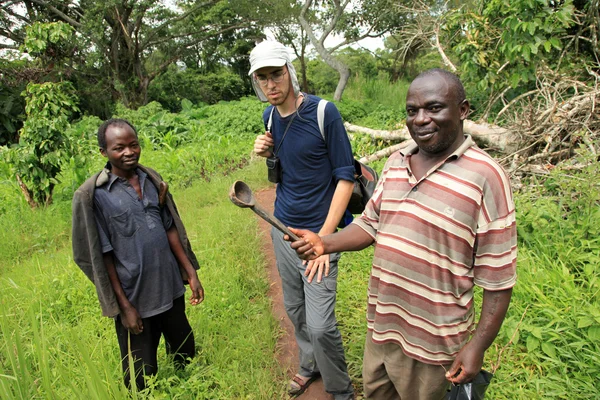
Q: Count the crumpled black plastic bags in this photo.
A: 1